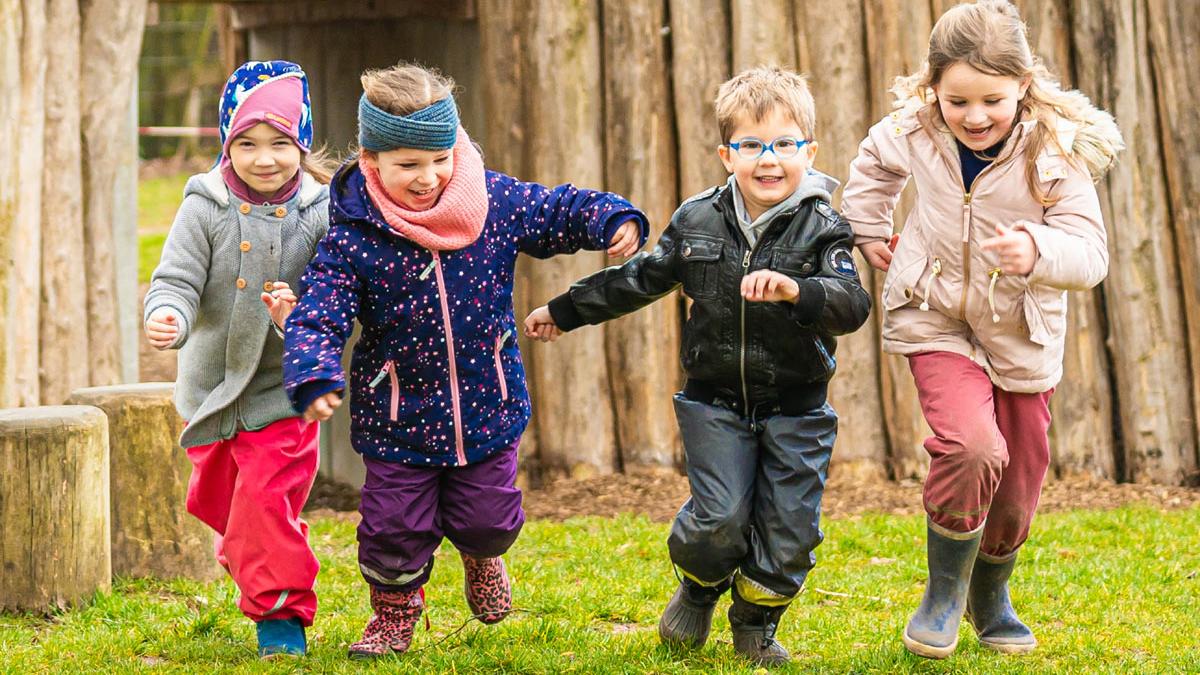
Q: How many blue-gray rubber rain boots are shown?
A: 2